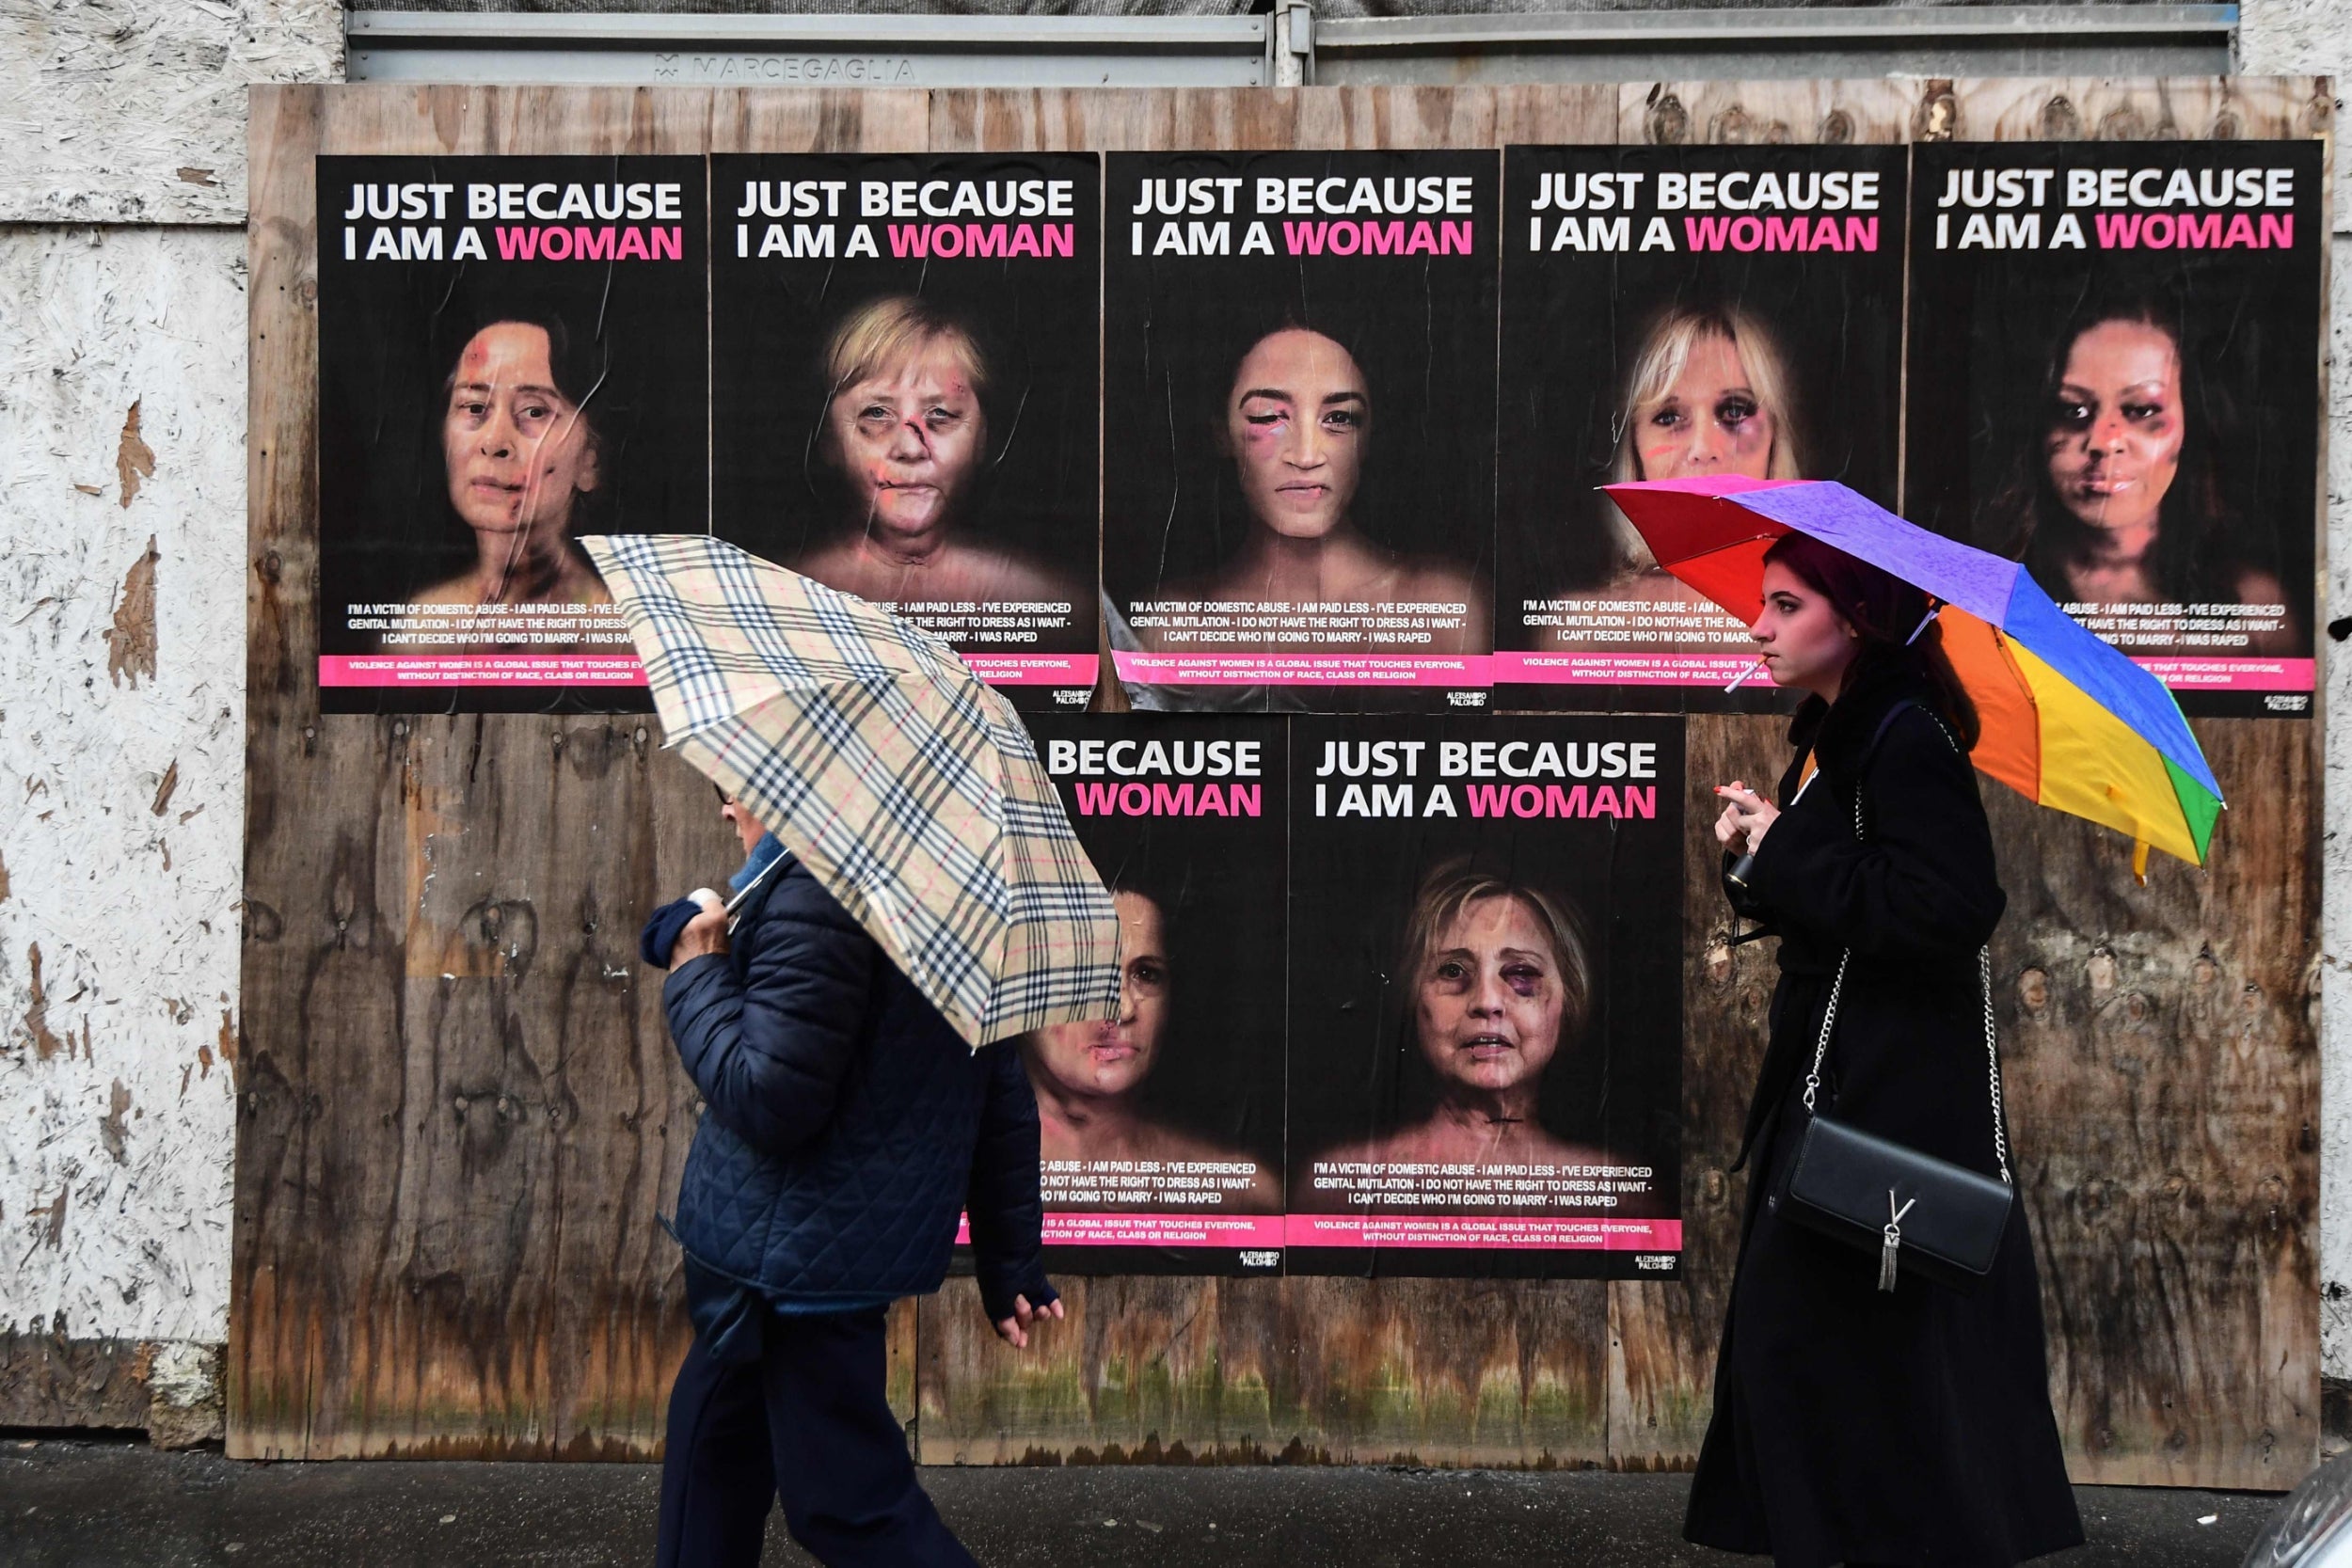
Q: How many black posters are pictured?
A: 7